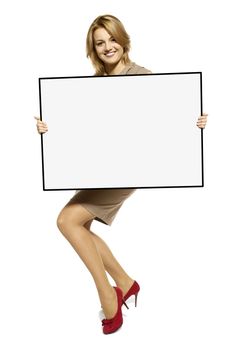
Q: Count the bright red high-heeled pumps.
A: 2